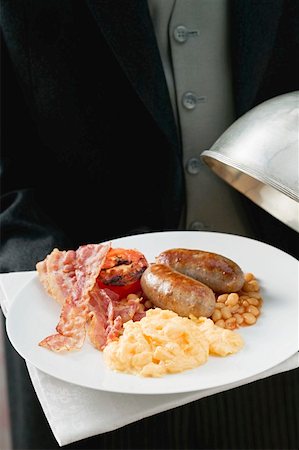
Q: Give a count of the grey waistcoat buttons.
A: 4